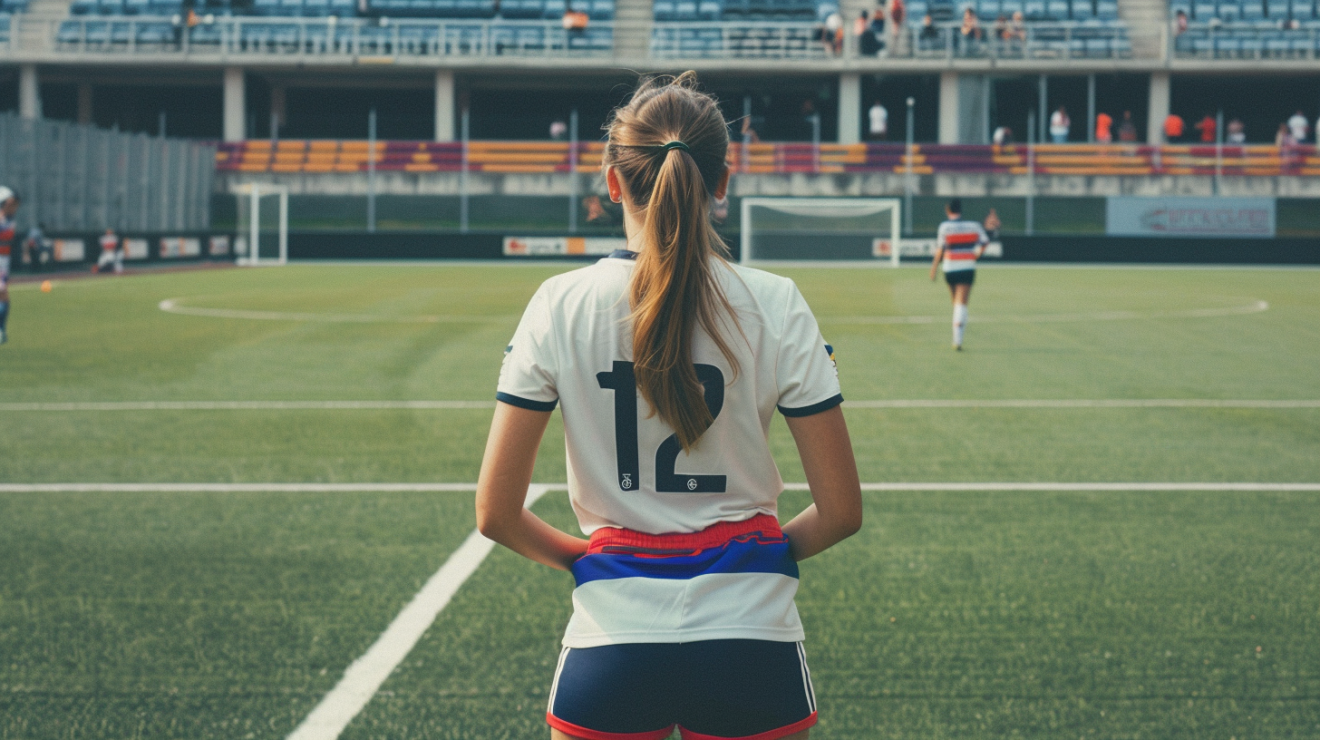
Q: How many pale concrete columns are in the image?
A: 6